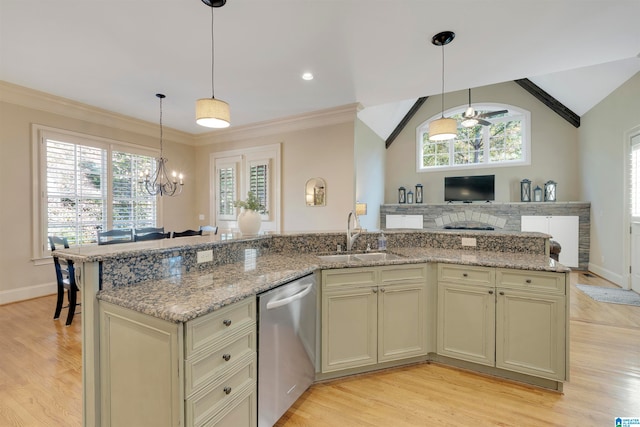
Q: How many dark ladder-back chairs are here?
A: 6